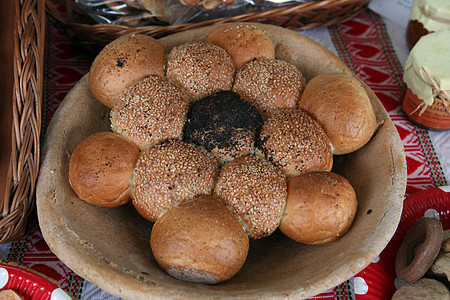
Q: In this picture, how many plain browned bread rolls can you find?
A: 6